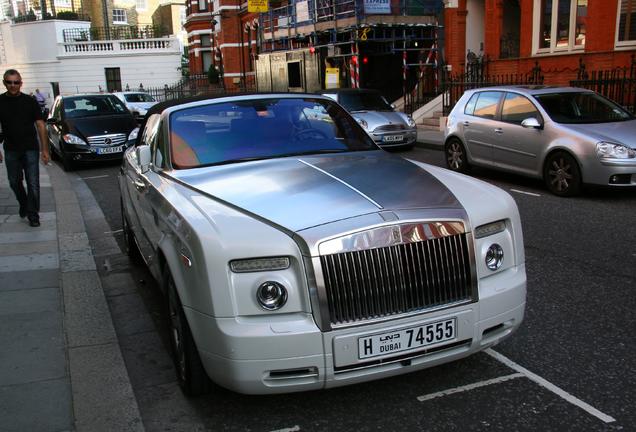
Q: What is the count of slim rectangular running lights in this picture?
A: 2